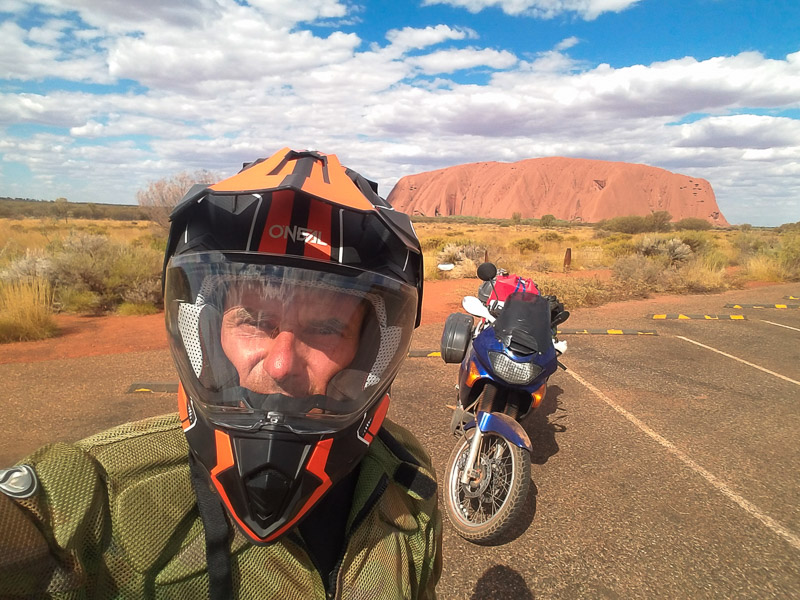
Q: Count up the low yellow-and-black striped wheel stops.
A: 6